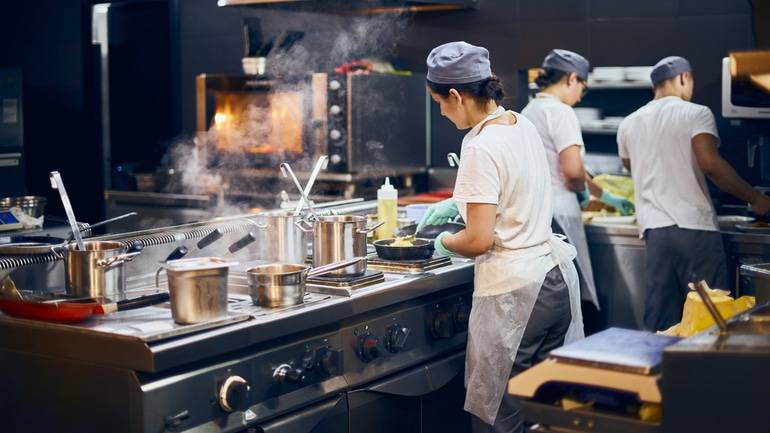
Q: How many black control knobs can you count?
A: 7